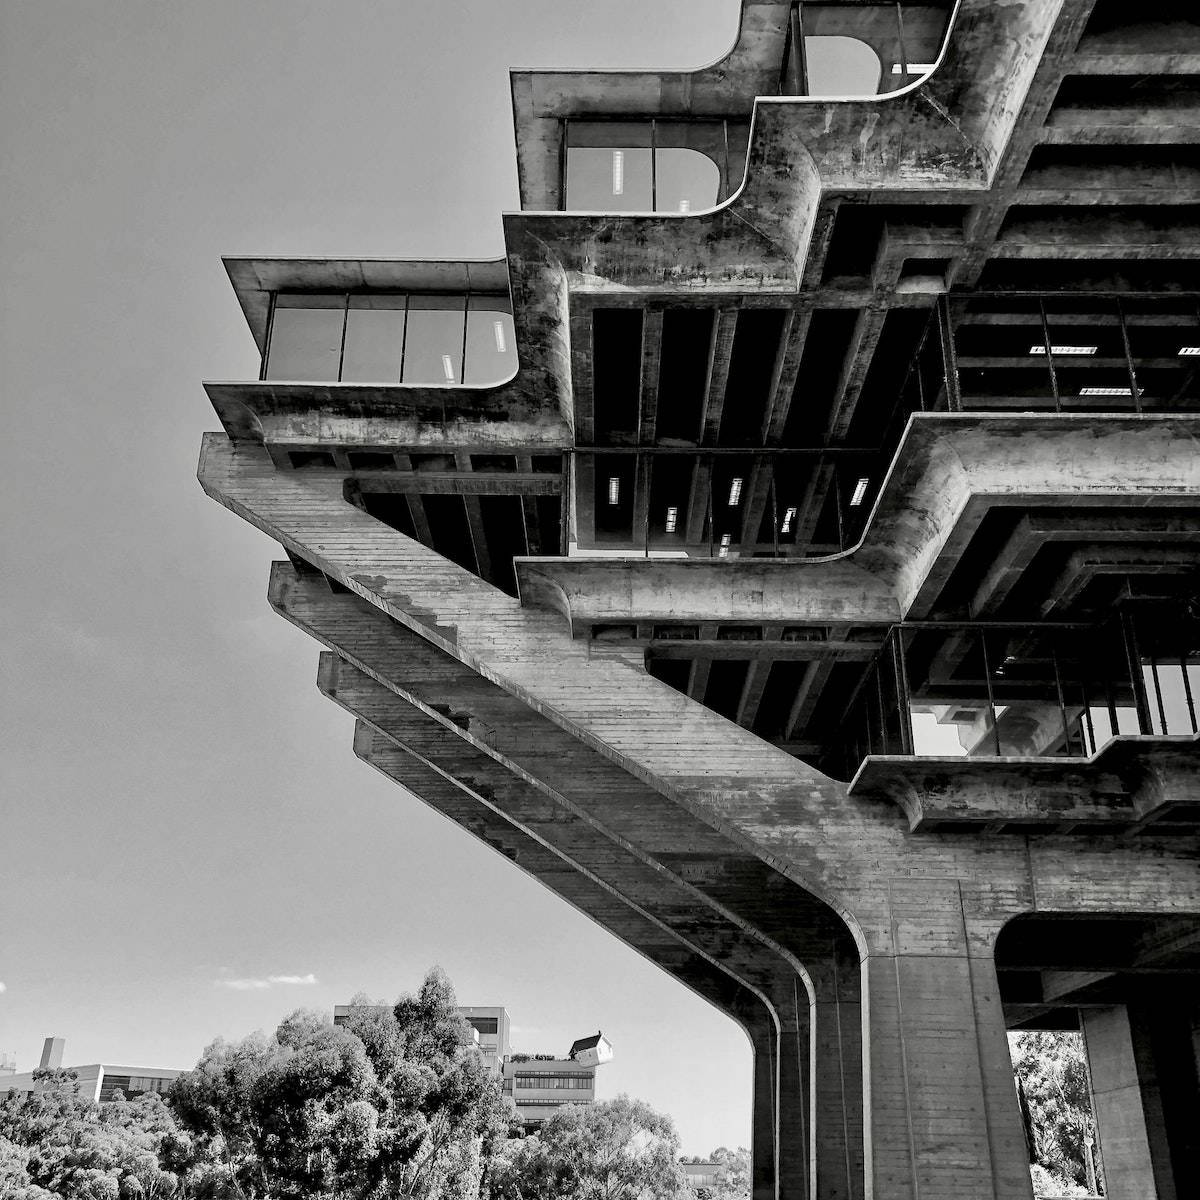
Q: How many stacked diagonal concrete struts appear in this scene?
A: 4